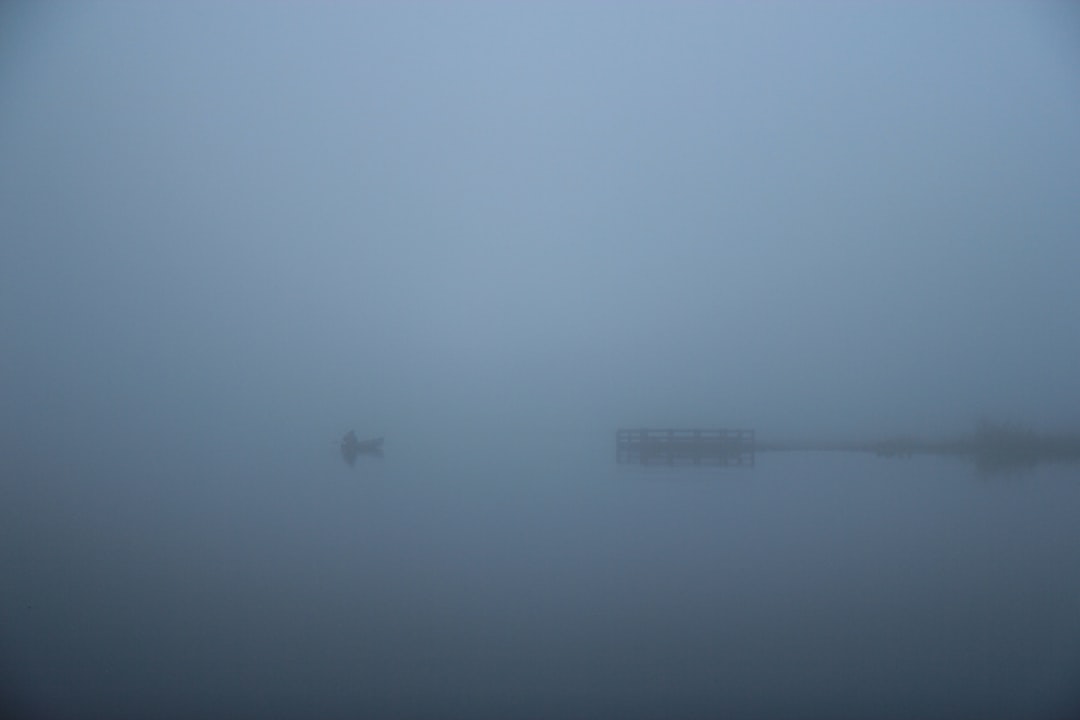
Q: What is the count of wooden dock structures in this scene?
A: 1